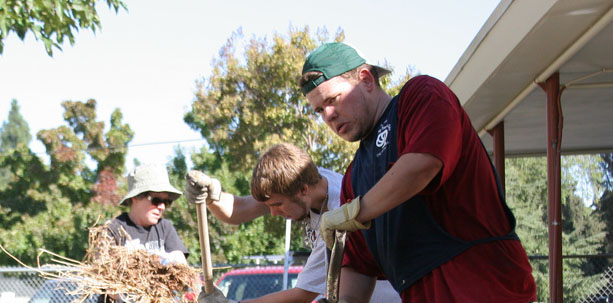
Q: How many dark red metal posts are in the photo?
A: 2